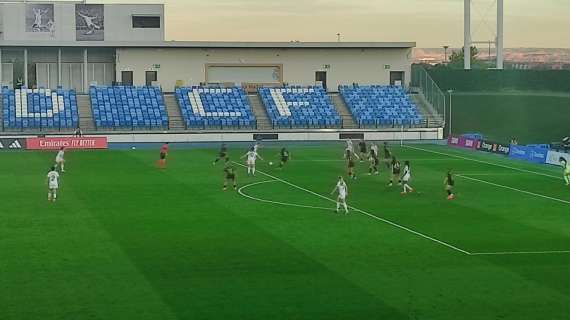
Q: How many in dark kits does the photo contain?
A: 9